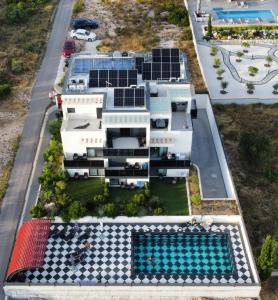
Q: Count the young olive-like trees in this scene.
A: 10